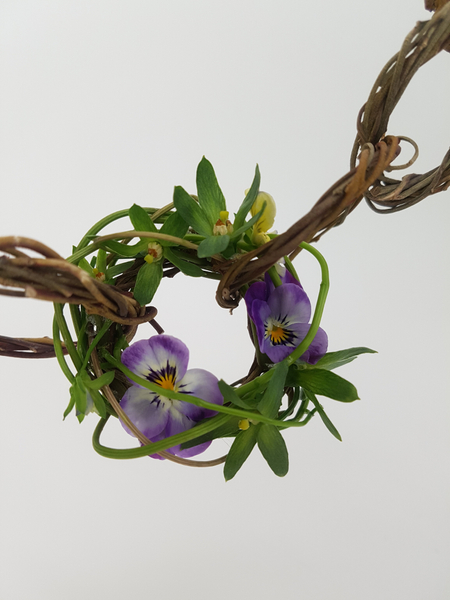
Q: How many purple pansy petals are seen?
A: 10